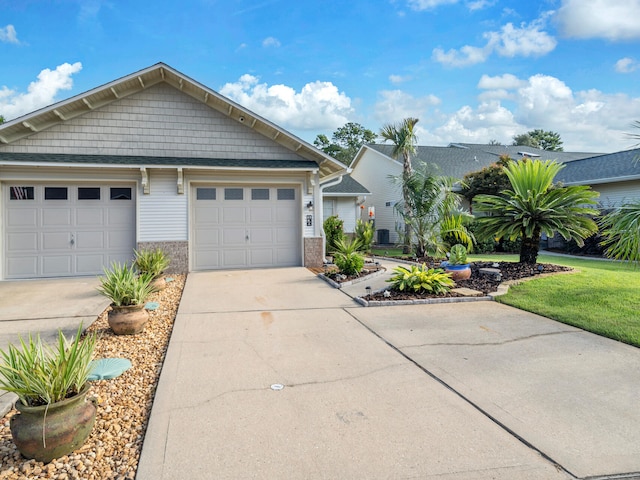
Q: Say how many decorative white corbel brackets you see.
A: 3